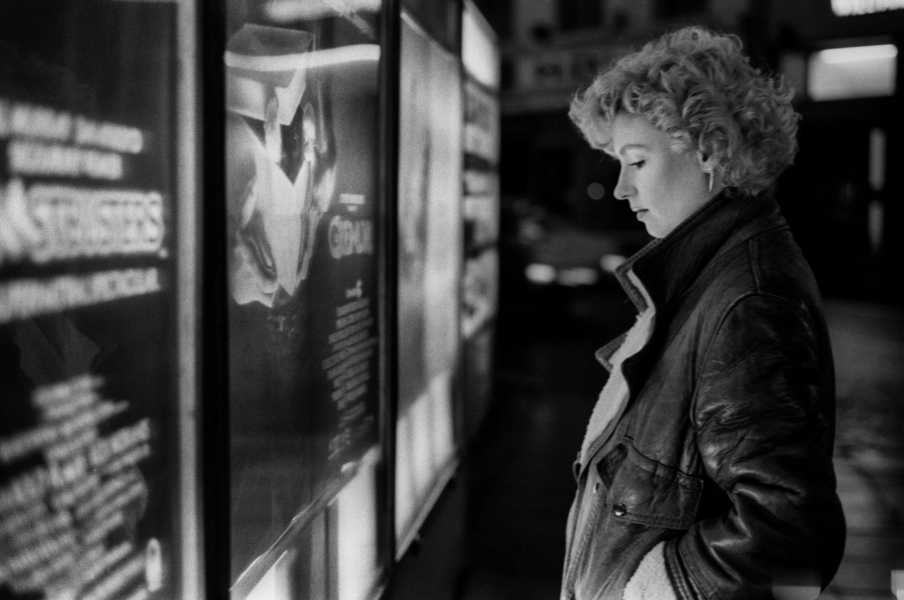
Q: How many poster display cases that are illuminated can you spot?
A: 4